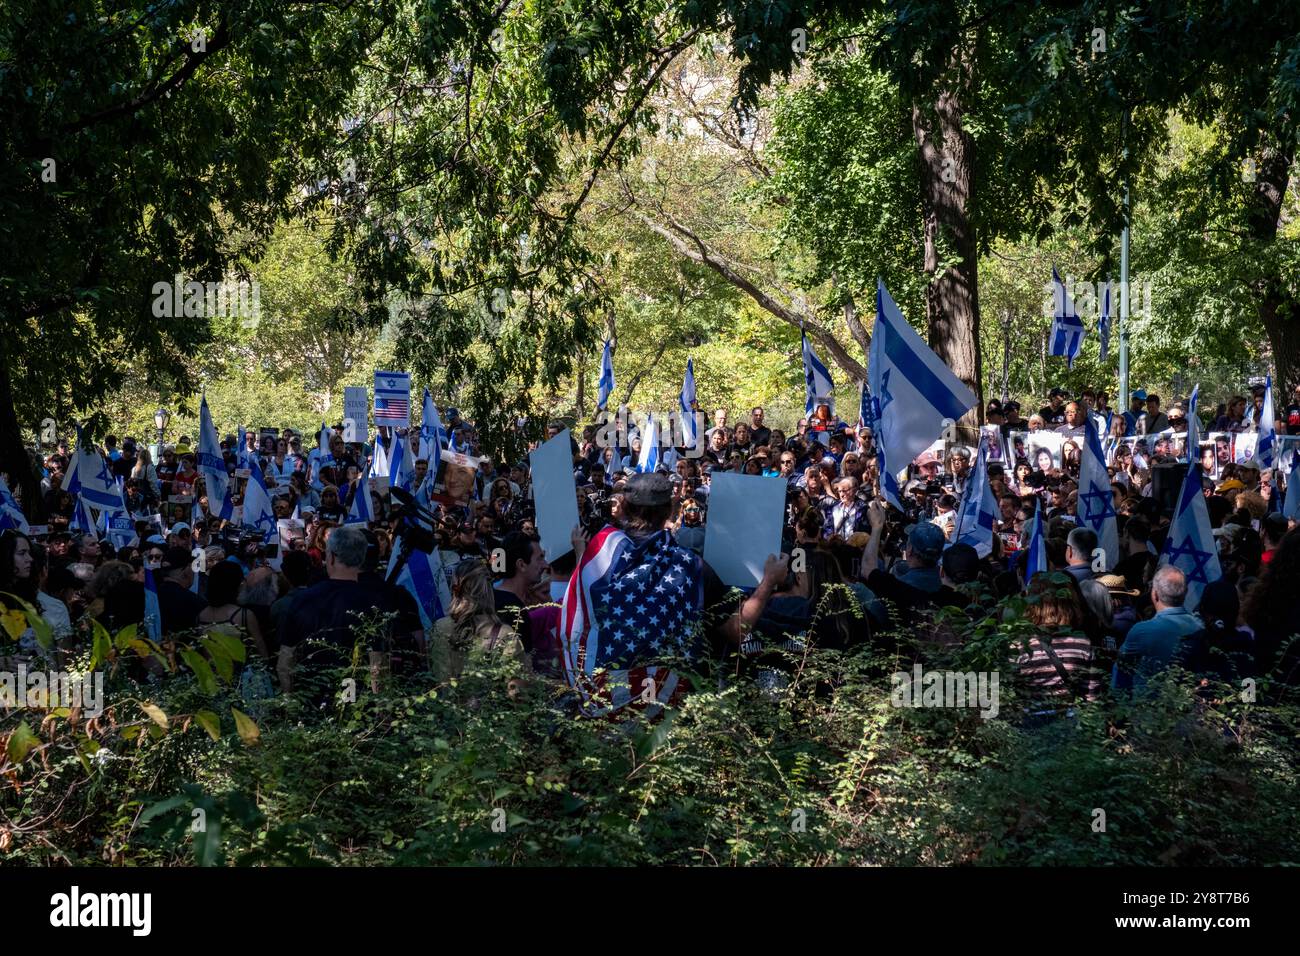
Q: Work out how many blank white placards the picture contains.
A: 2